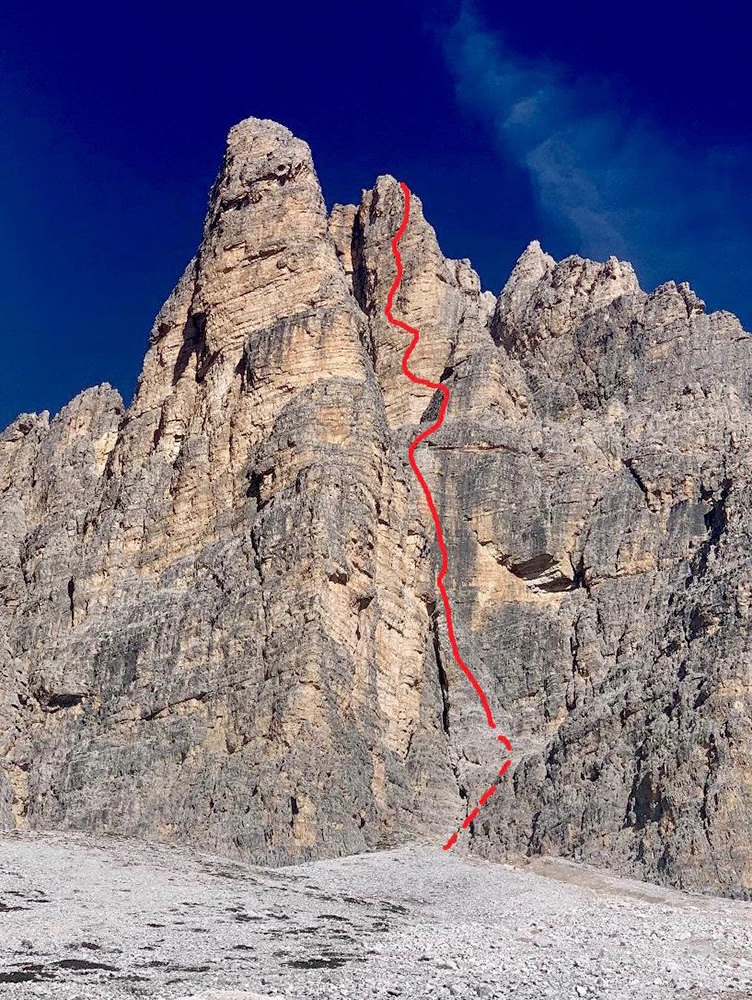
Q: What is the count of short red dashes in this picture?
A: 5